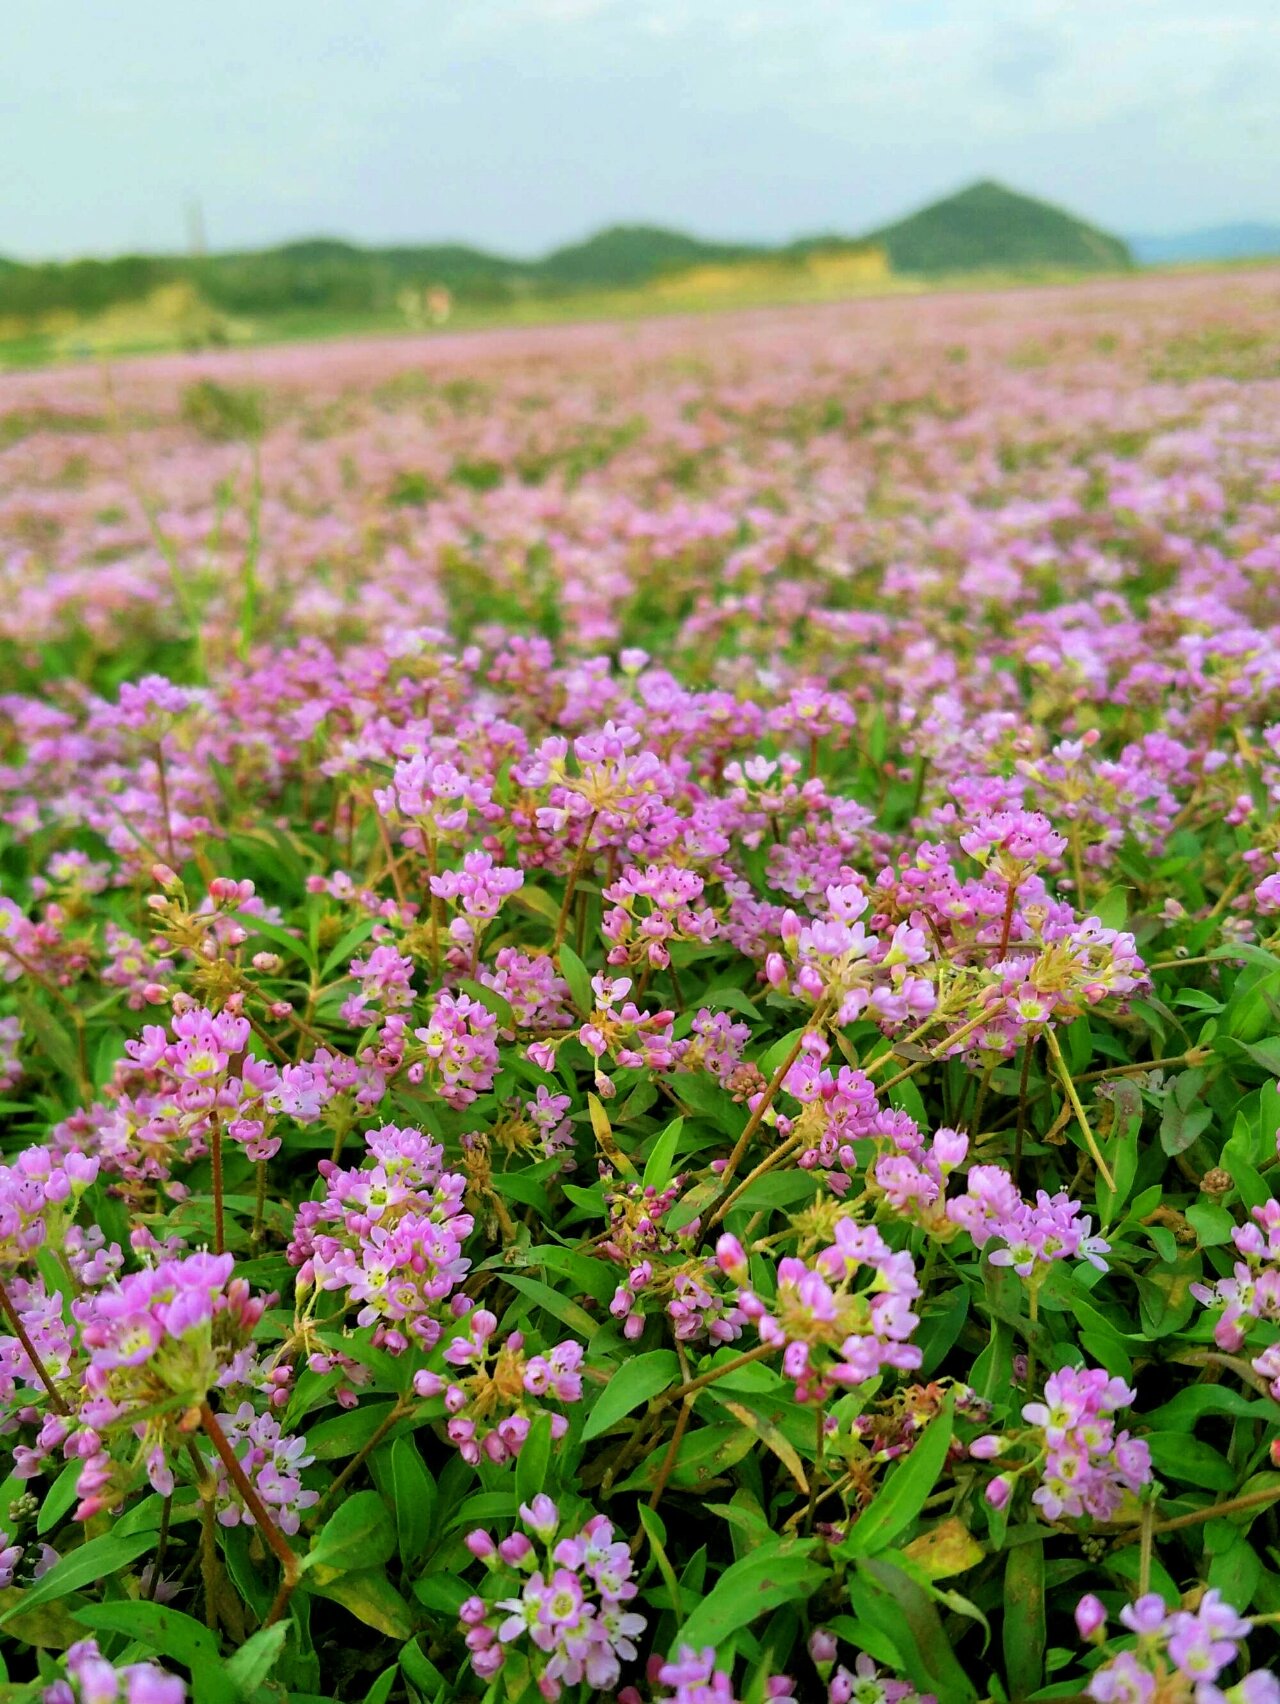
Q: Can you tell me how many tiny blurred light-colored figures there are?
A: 2